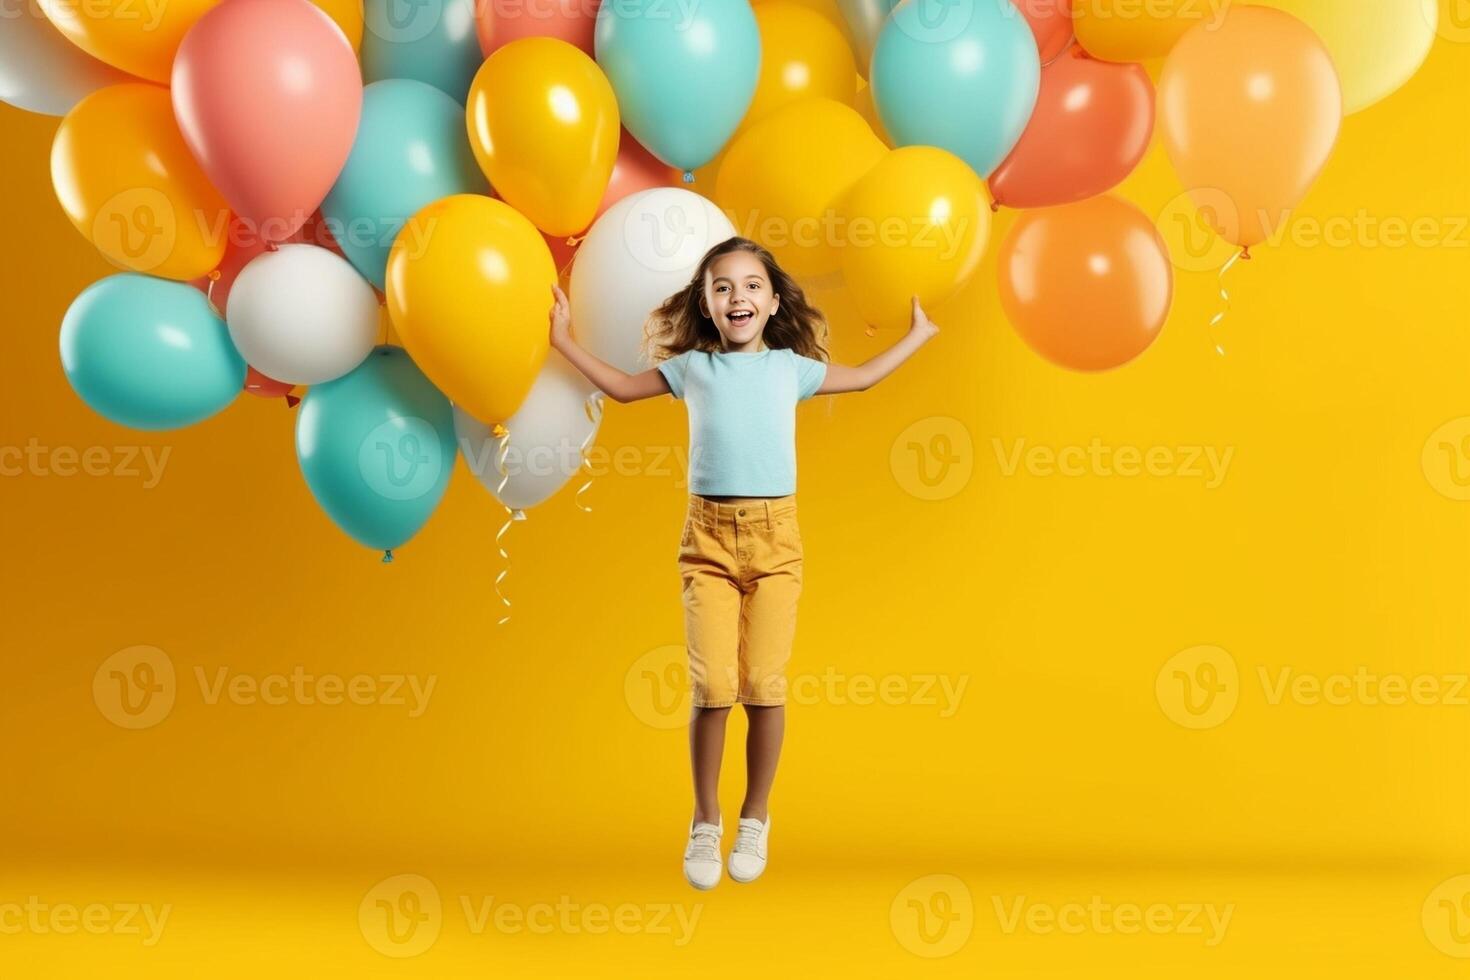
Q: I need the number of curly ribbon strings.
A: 3